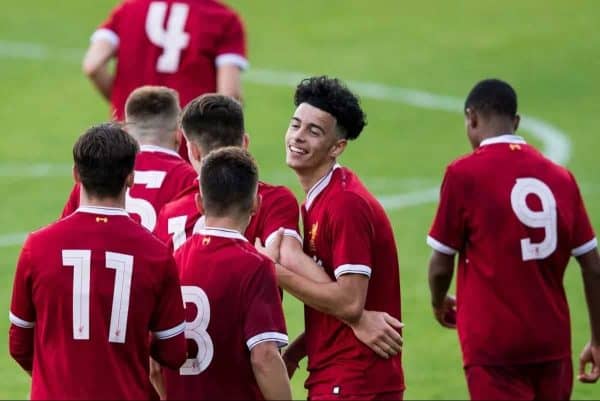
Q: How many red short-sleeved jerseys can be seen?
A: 7